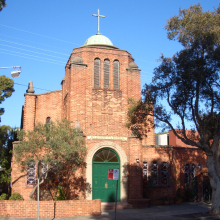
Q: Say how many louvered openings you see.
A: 3